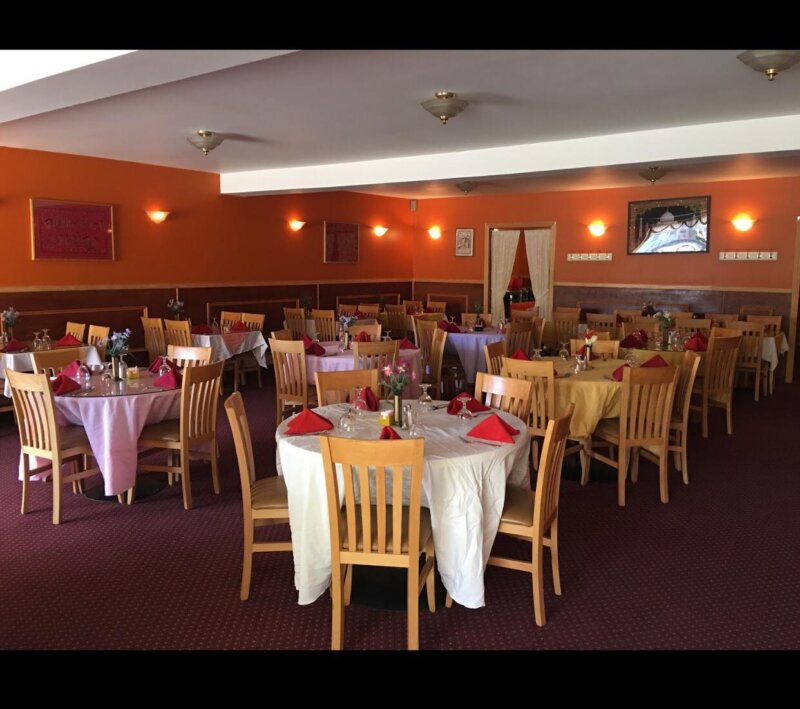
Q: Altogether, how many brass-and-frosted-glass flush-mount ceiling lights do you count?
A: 5